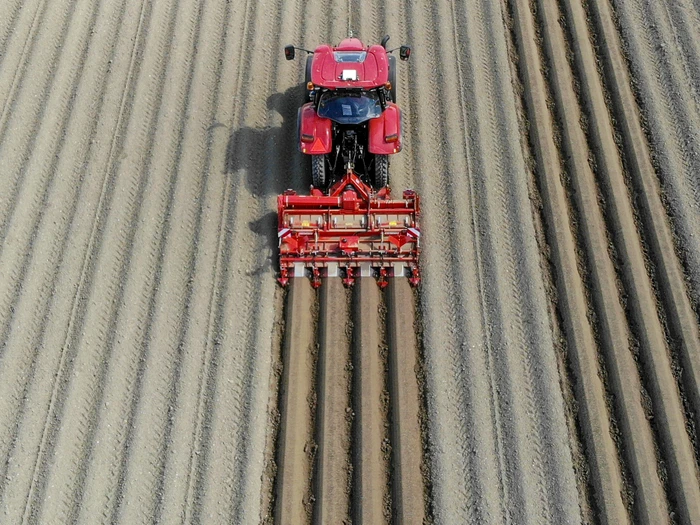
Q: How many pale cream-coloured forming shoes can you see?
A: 4